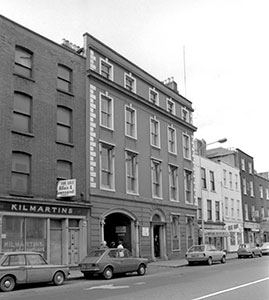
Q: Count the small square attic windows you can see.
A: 5